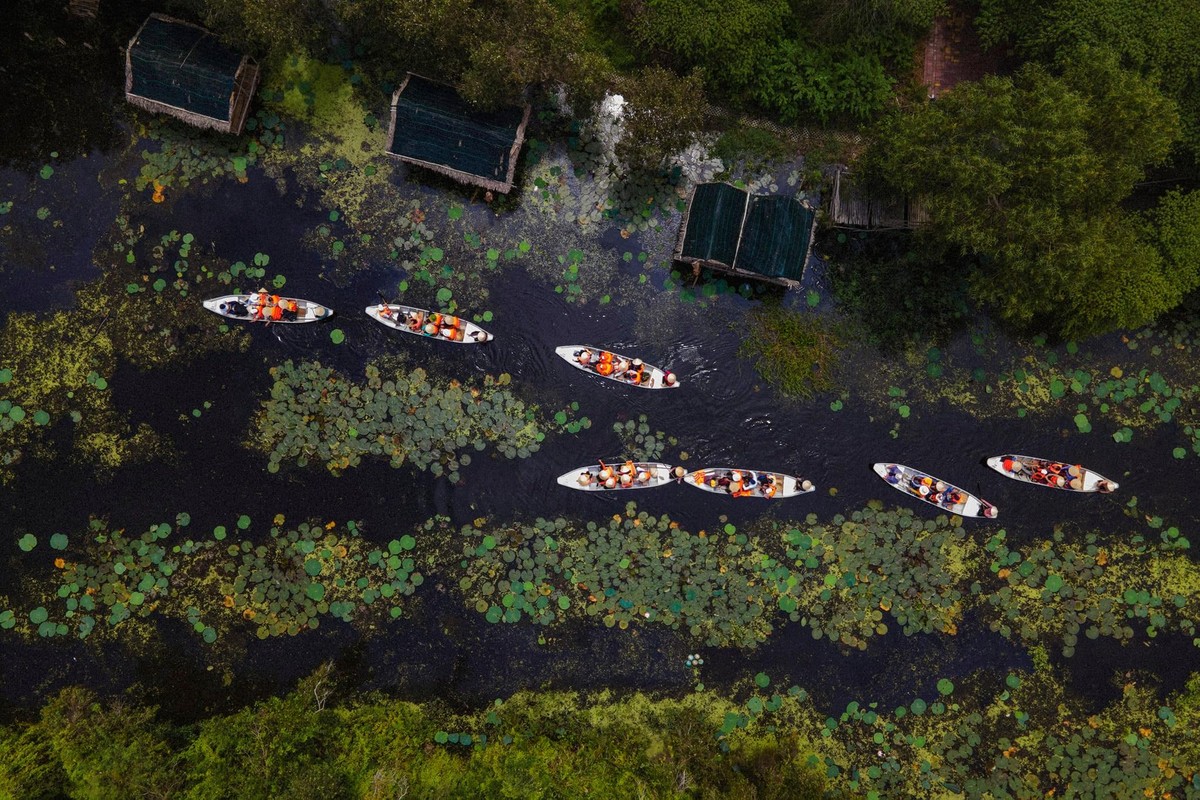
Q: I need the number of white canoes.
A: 7